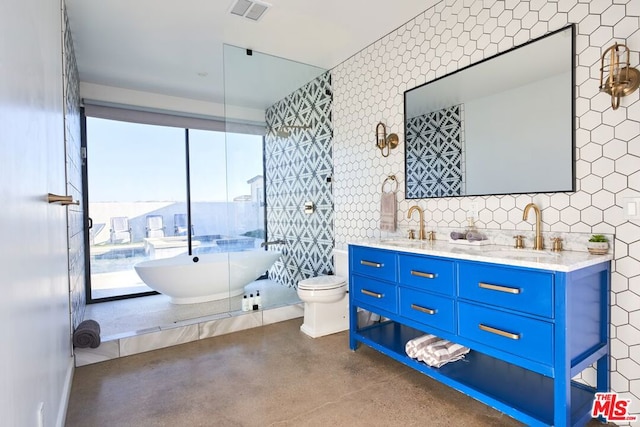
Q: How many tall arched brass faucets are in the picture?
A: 2